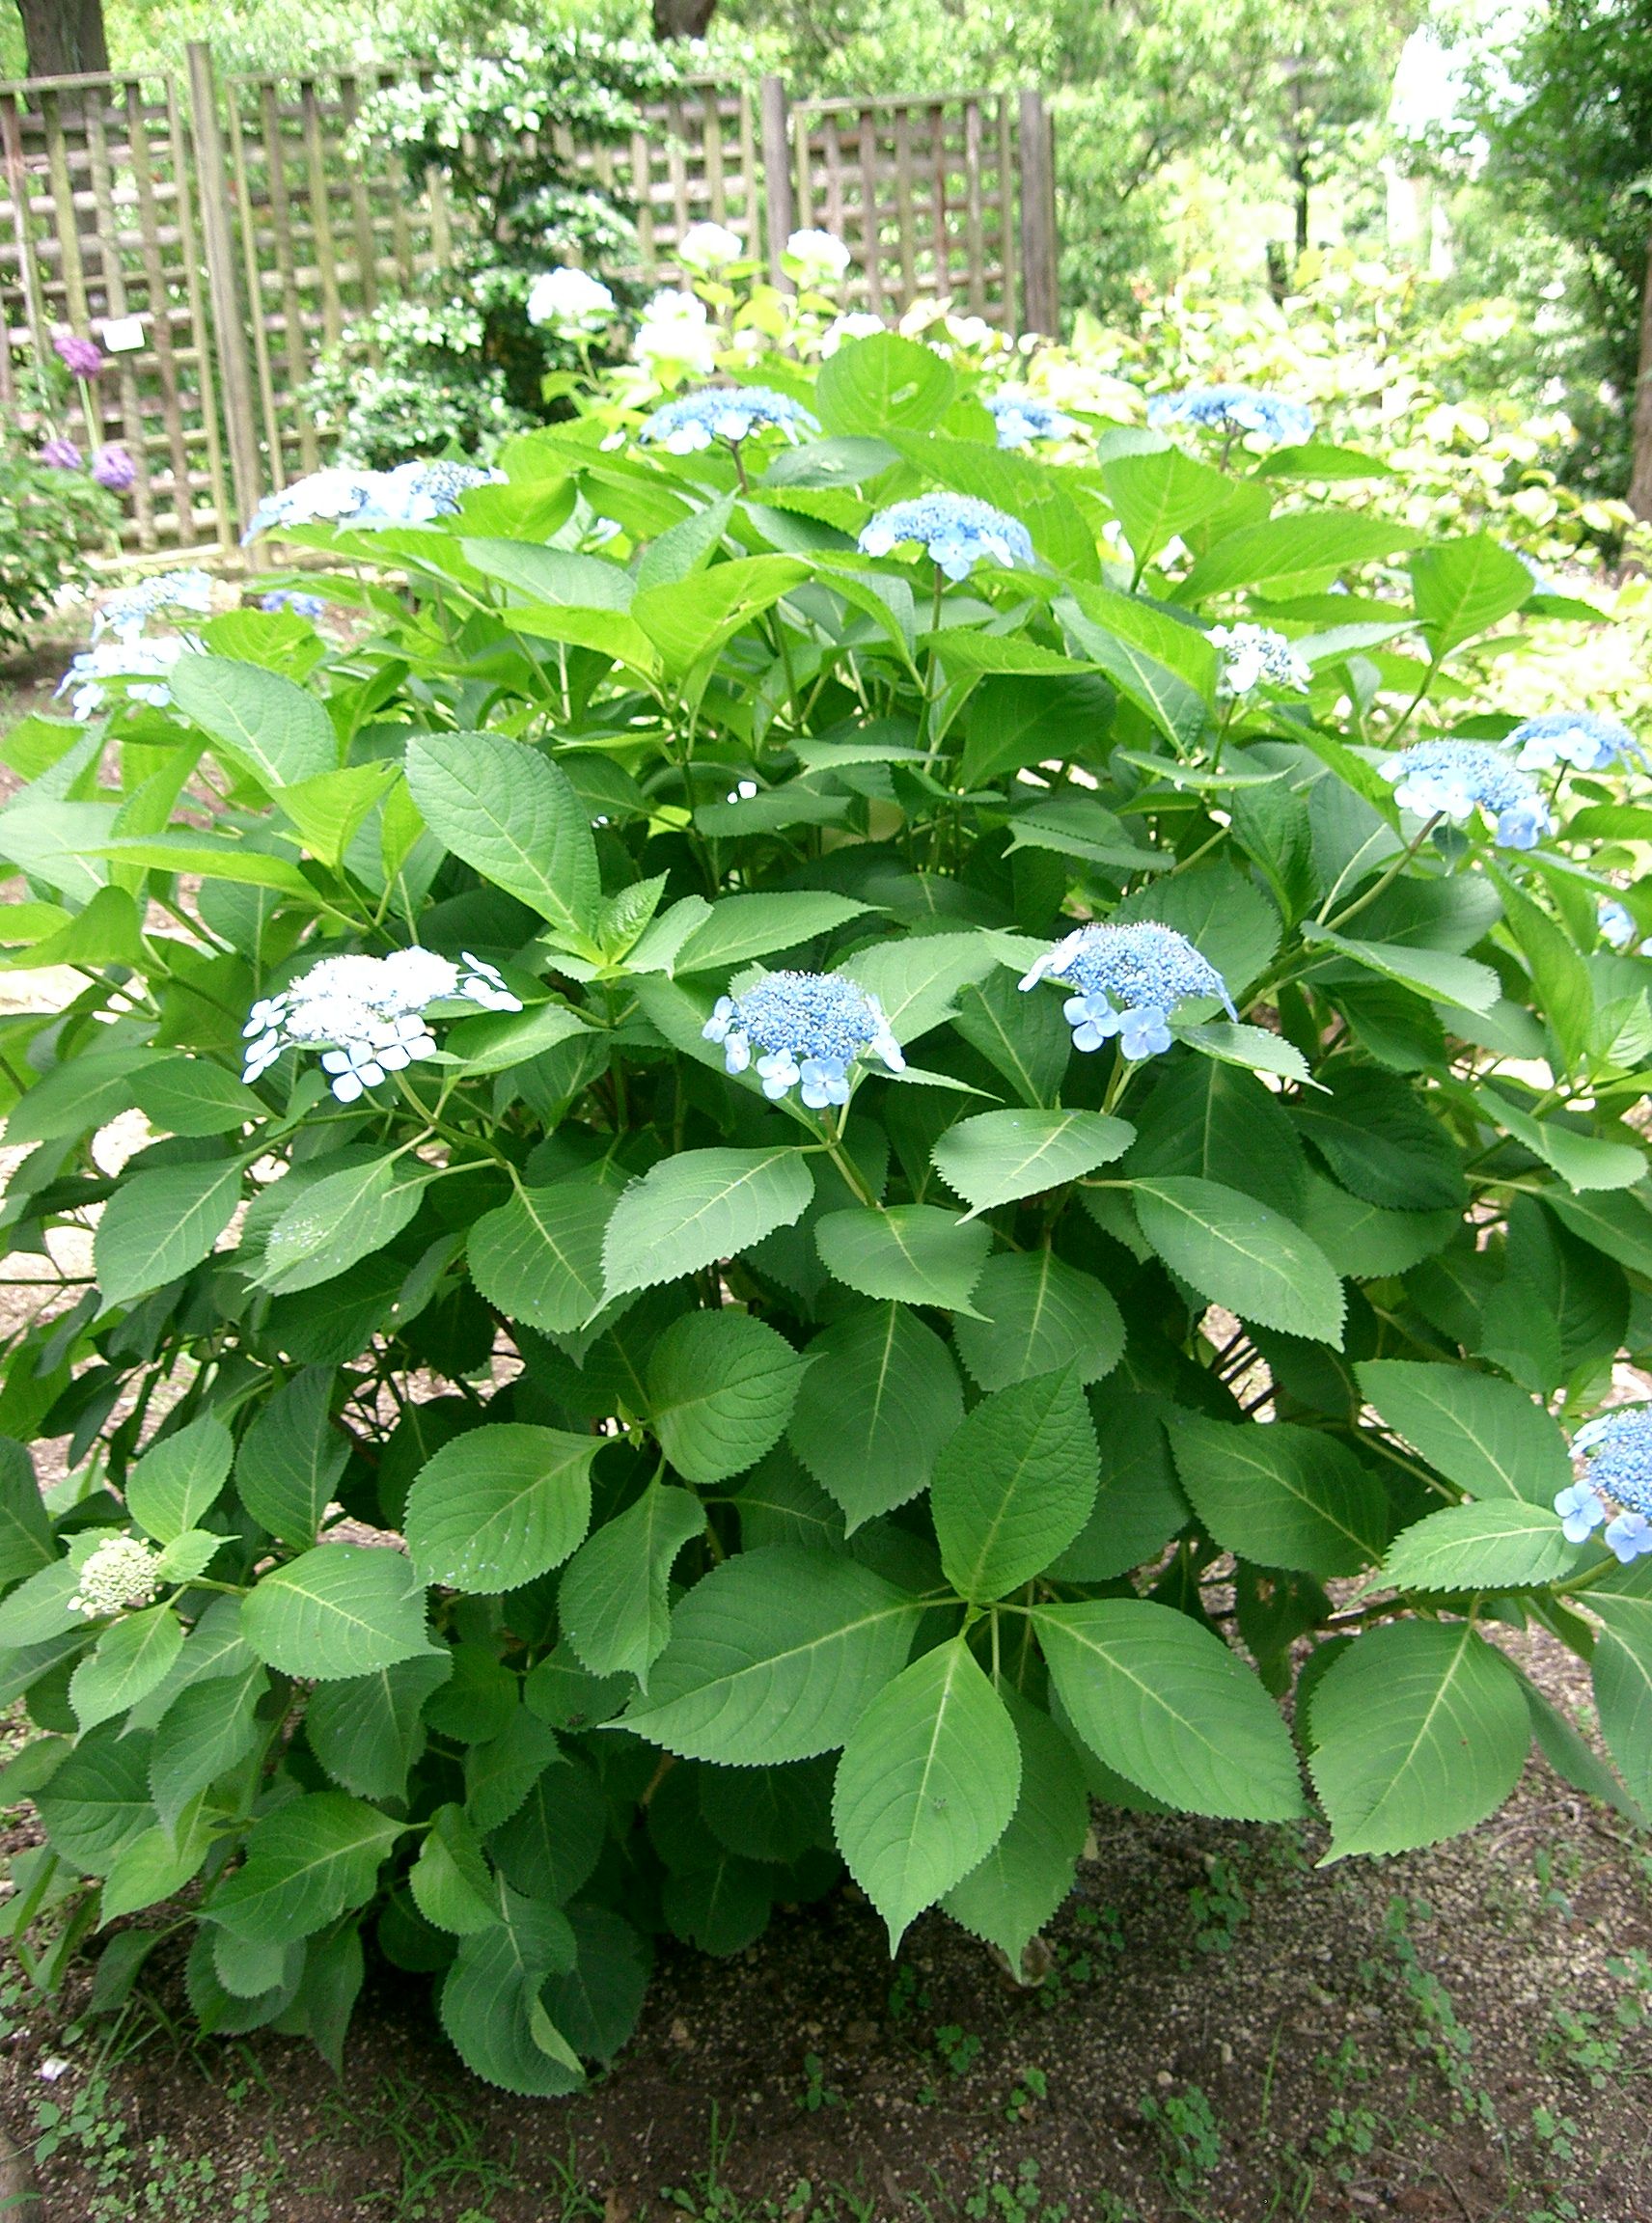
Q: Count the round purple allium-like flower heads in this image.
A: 3